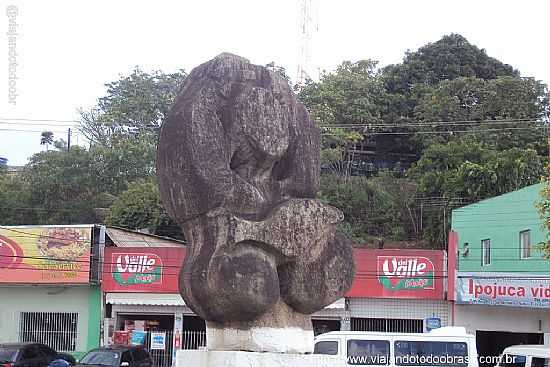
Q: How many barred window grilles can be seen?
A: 2